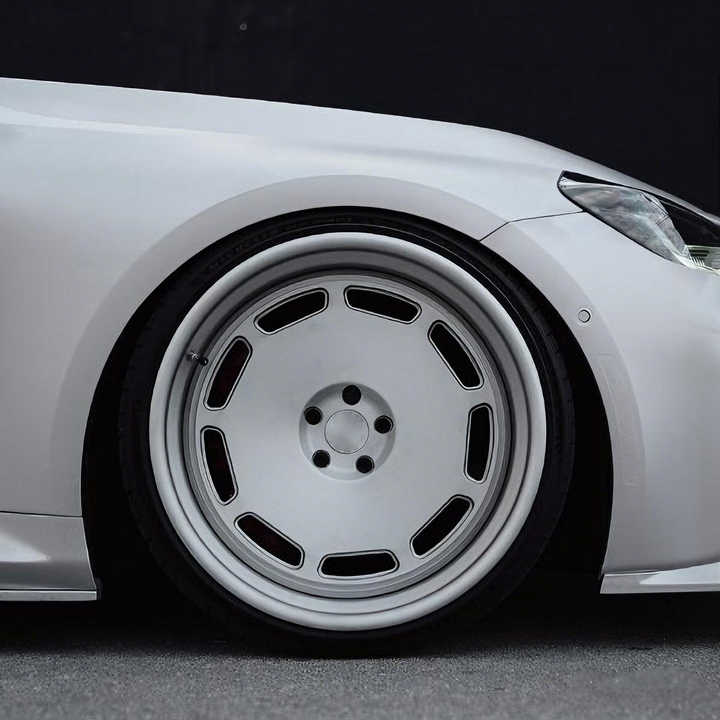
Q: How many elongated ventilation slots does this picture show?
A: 9